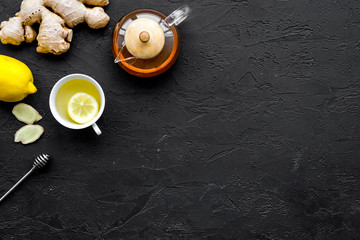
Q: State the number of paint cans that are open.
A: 0